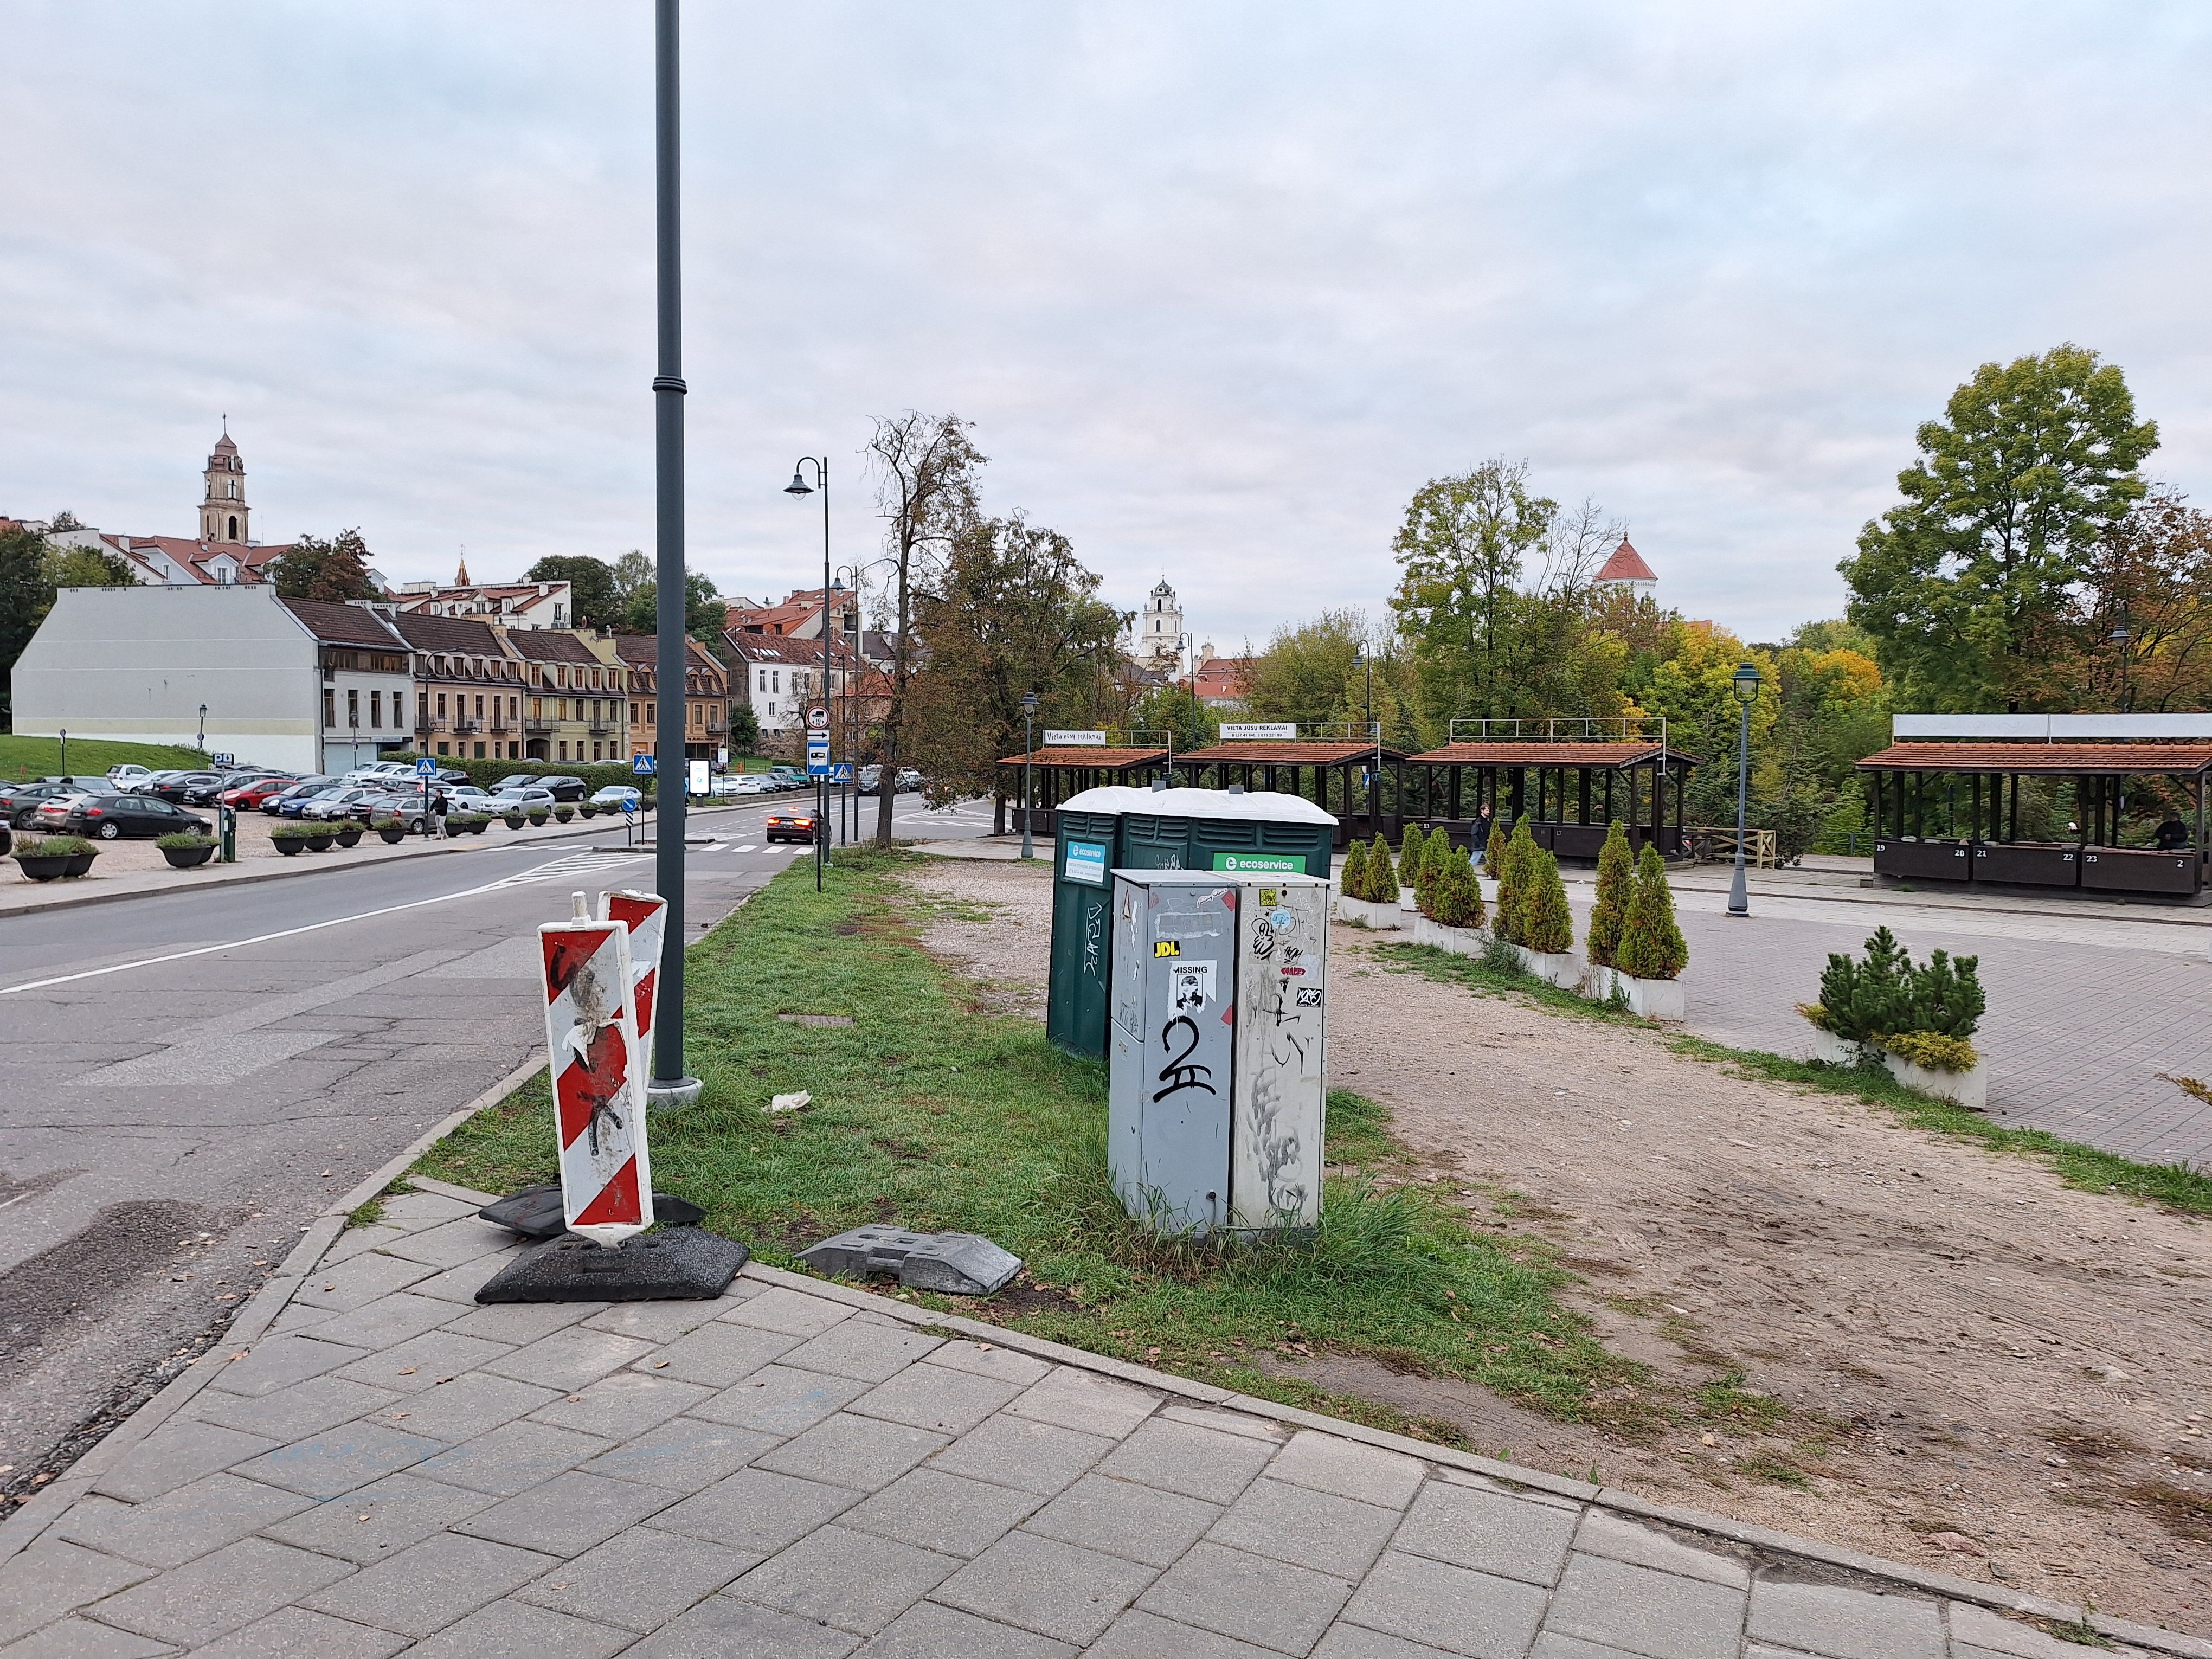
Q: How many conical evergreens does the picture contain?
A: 10